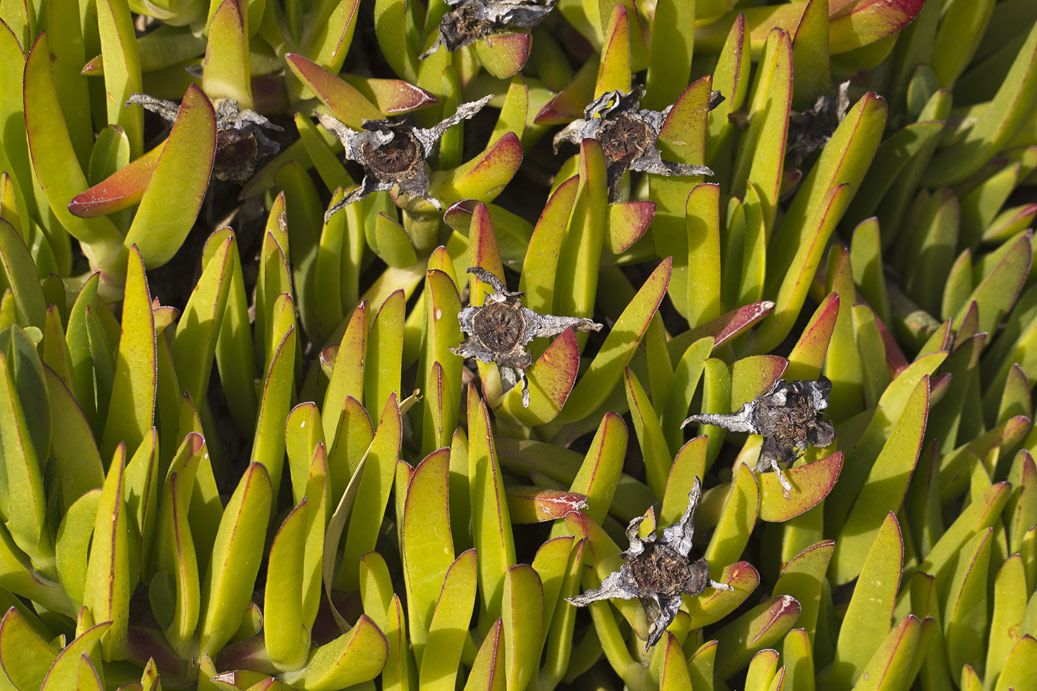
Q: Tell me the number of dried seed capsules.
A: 8